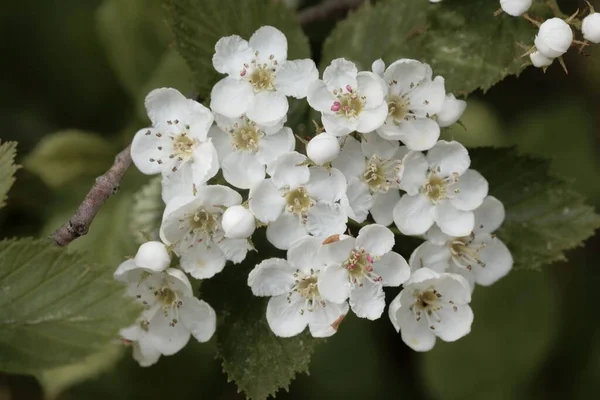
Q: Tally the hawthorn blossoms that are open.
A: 14